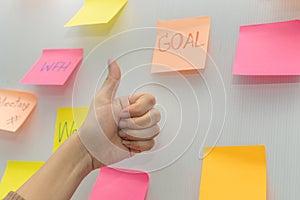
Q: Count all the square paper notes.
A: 9